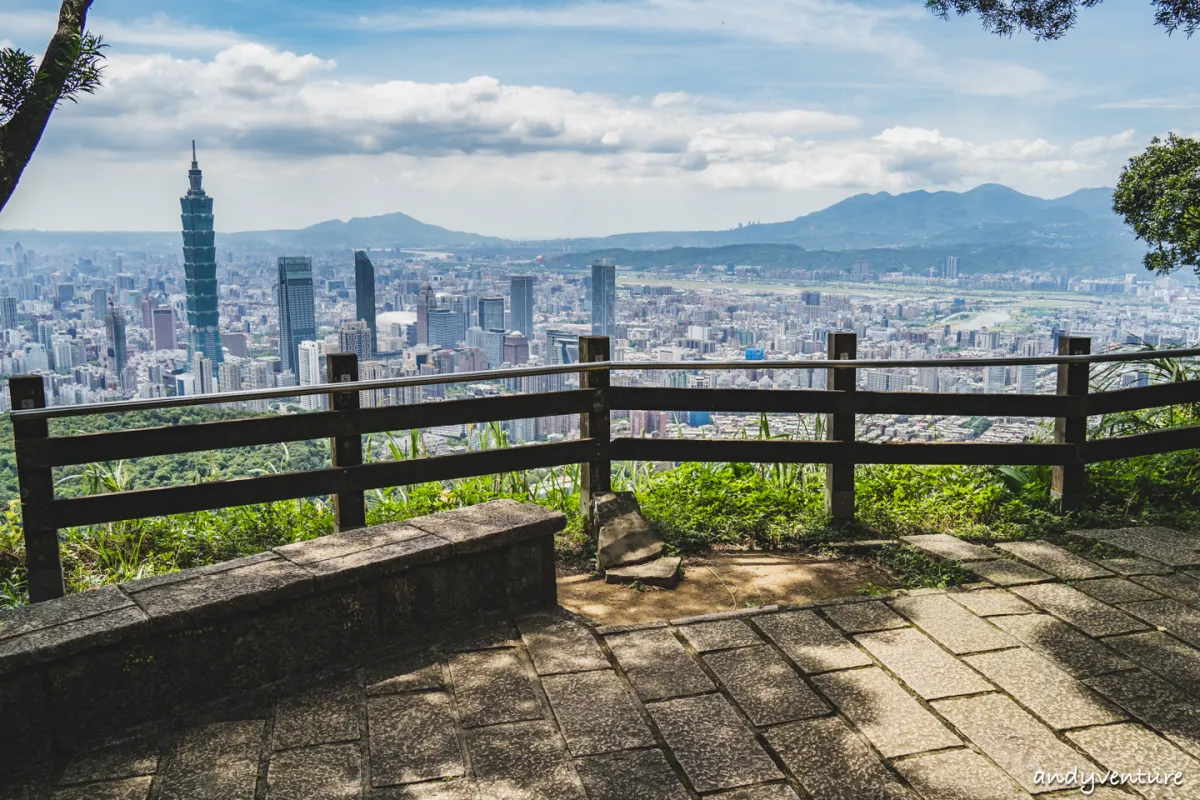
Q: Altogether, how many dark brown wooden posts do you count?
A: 5